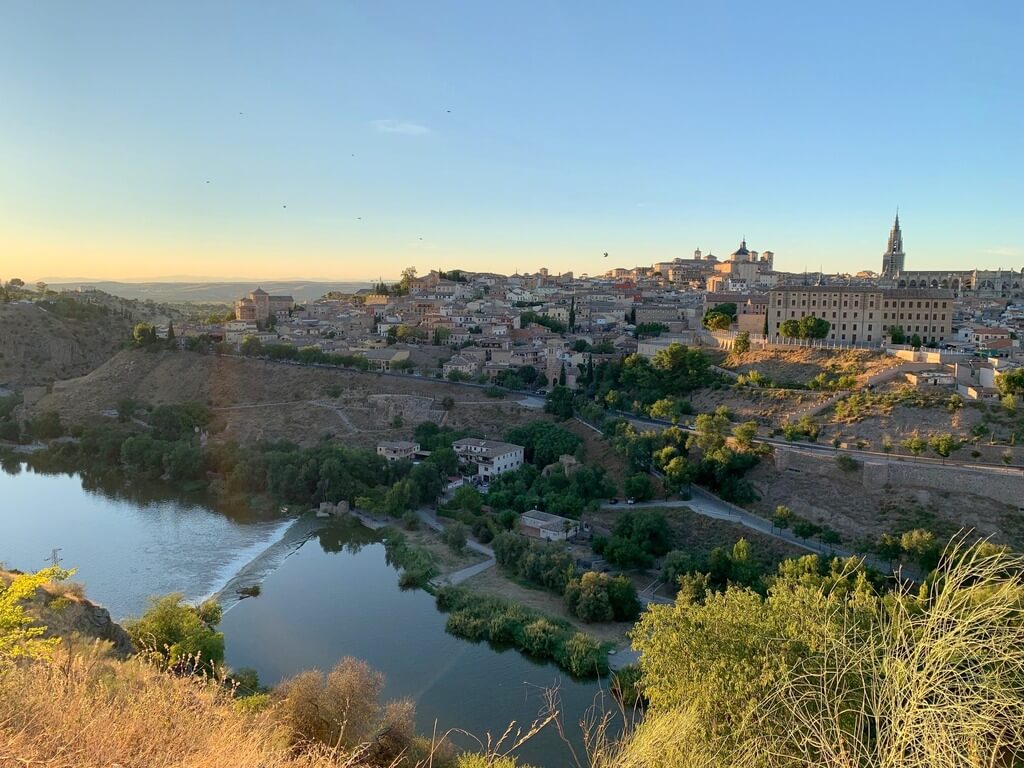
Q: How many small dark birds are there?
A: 8